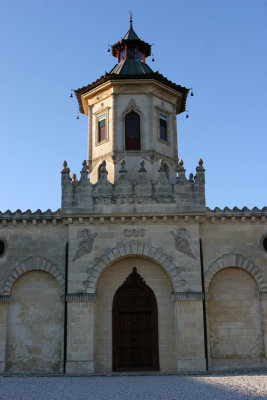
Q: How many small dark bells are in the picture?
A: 6